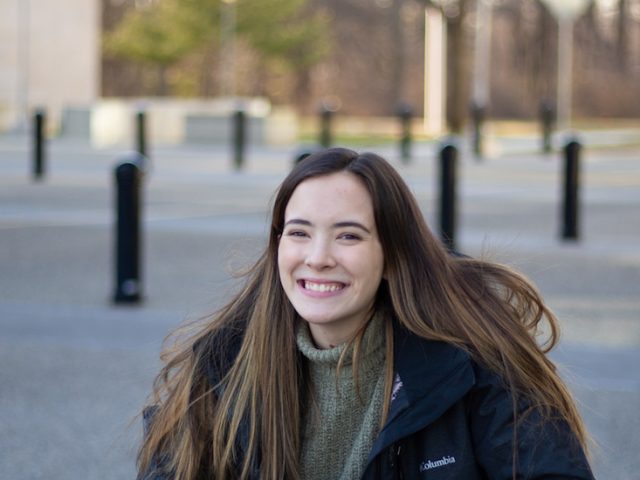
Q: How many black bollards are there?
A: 11